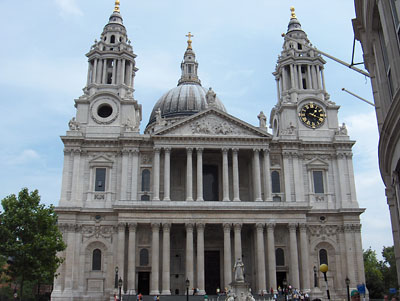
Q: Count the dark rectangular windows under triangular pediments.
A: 2